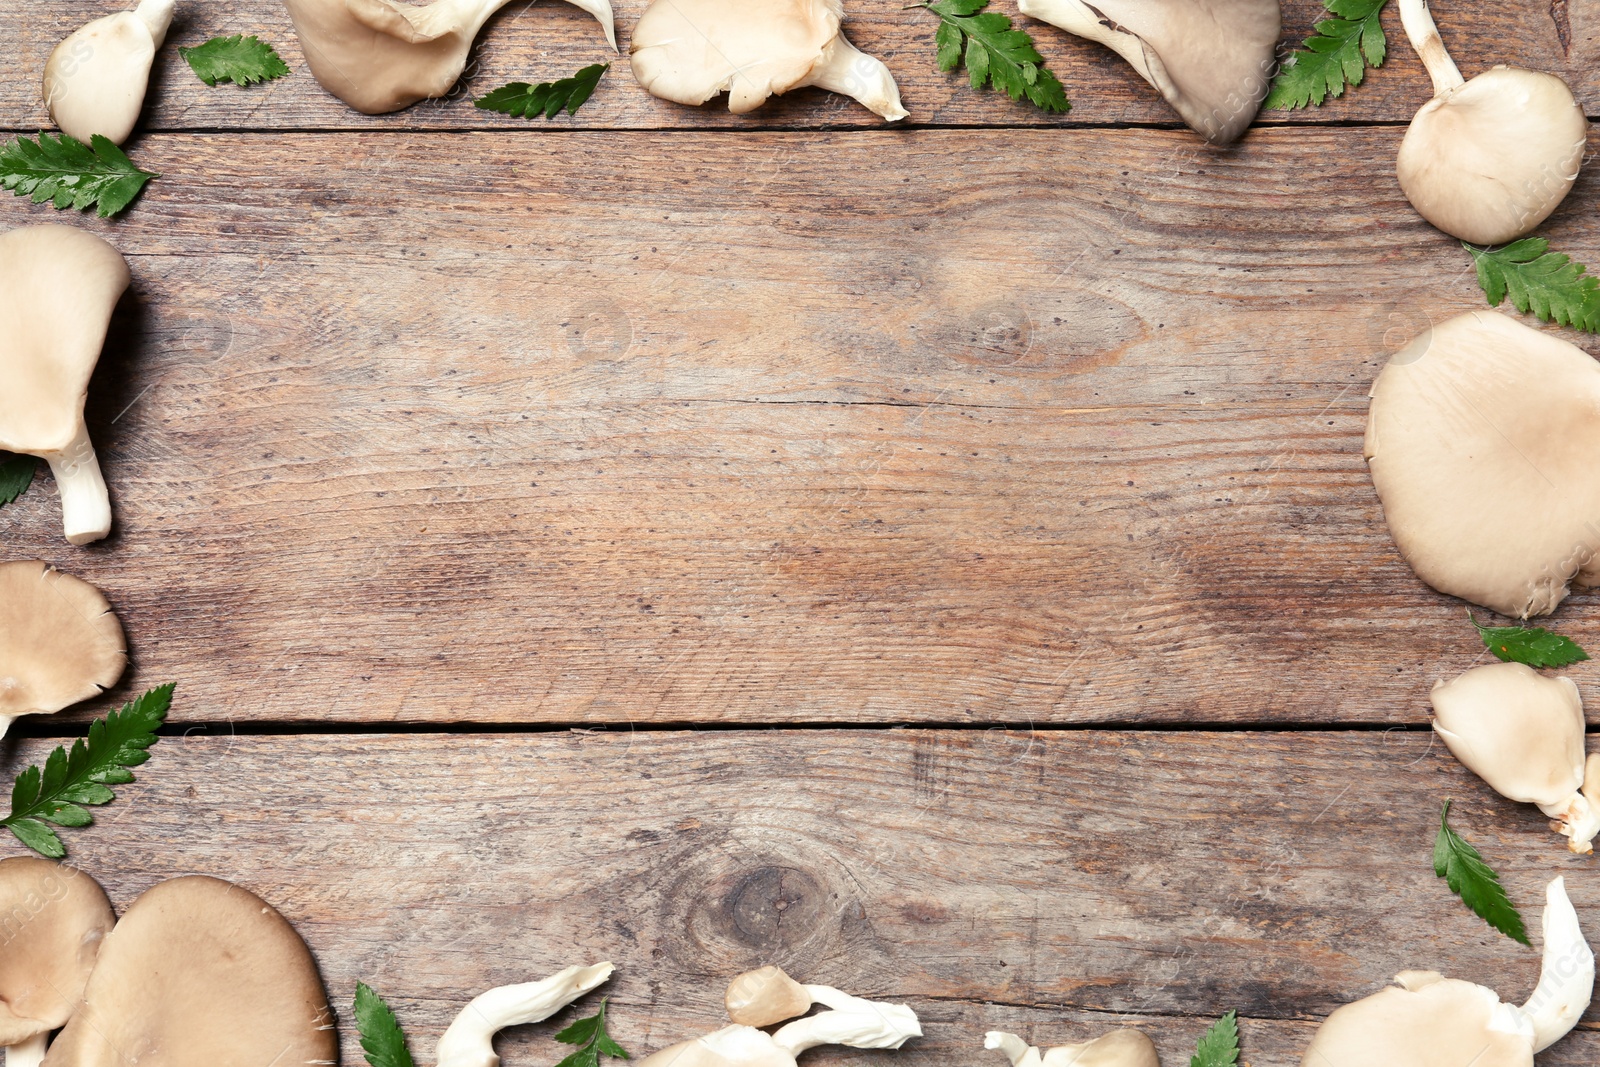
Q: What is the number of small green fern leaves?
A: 13